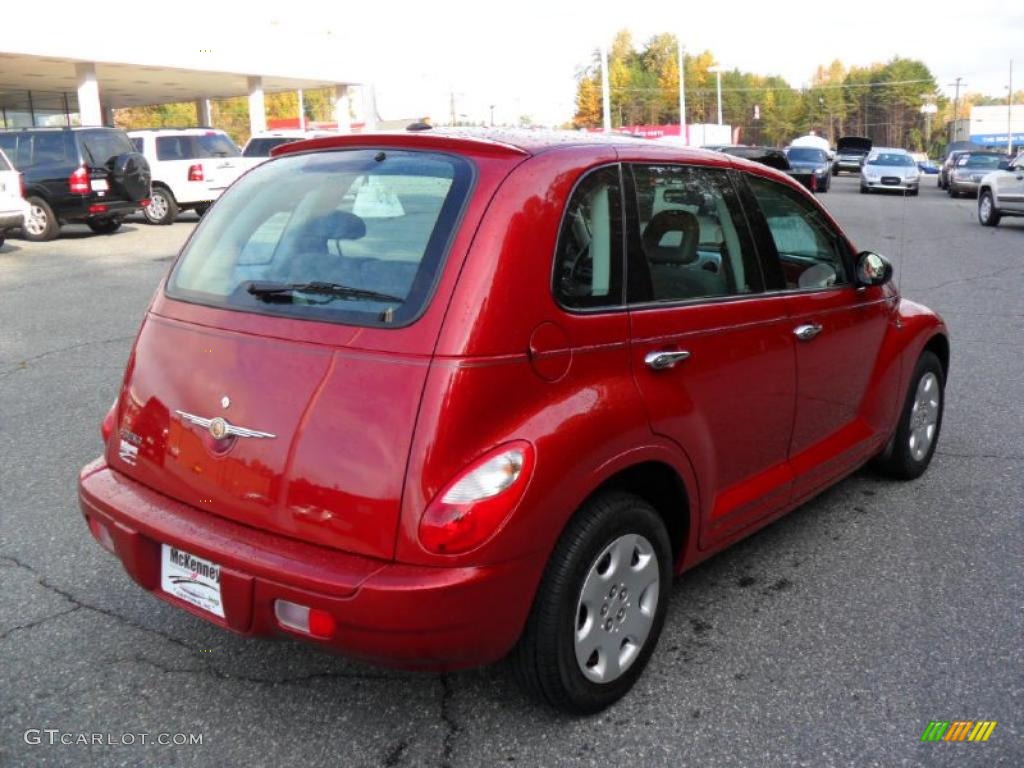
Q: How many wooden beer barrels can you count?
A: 0